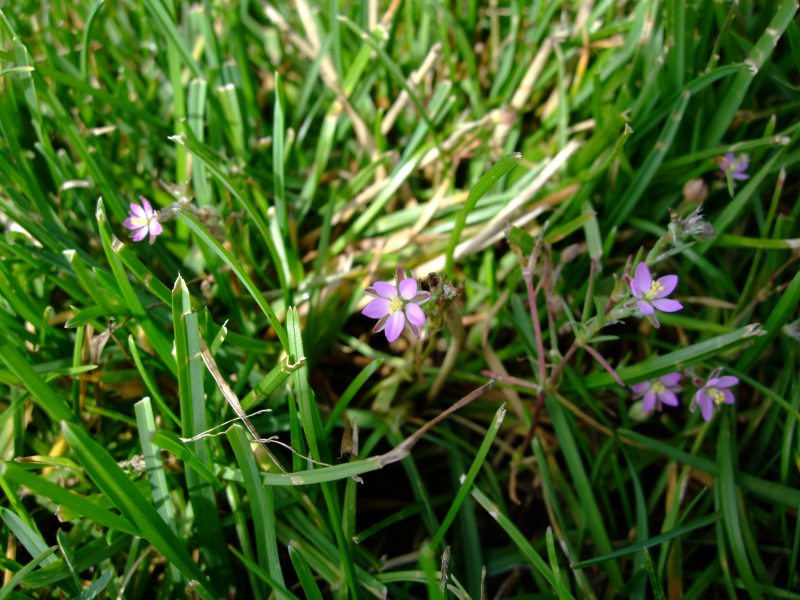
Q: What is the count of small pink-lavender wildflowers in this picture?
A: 6